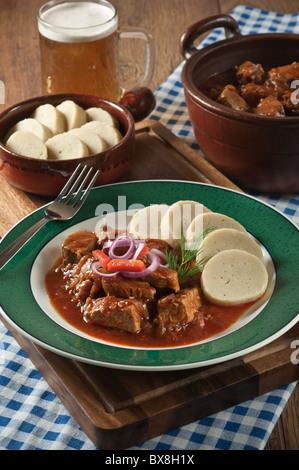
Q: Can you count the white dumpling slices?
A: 13